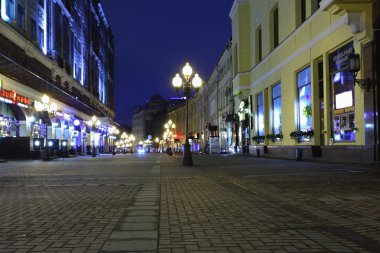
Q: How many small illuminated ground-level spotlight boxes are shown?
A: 3